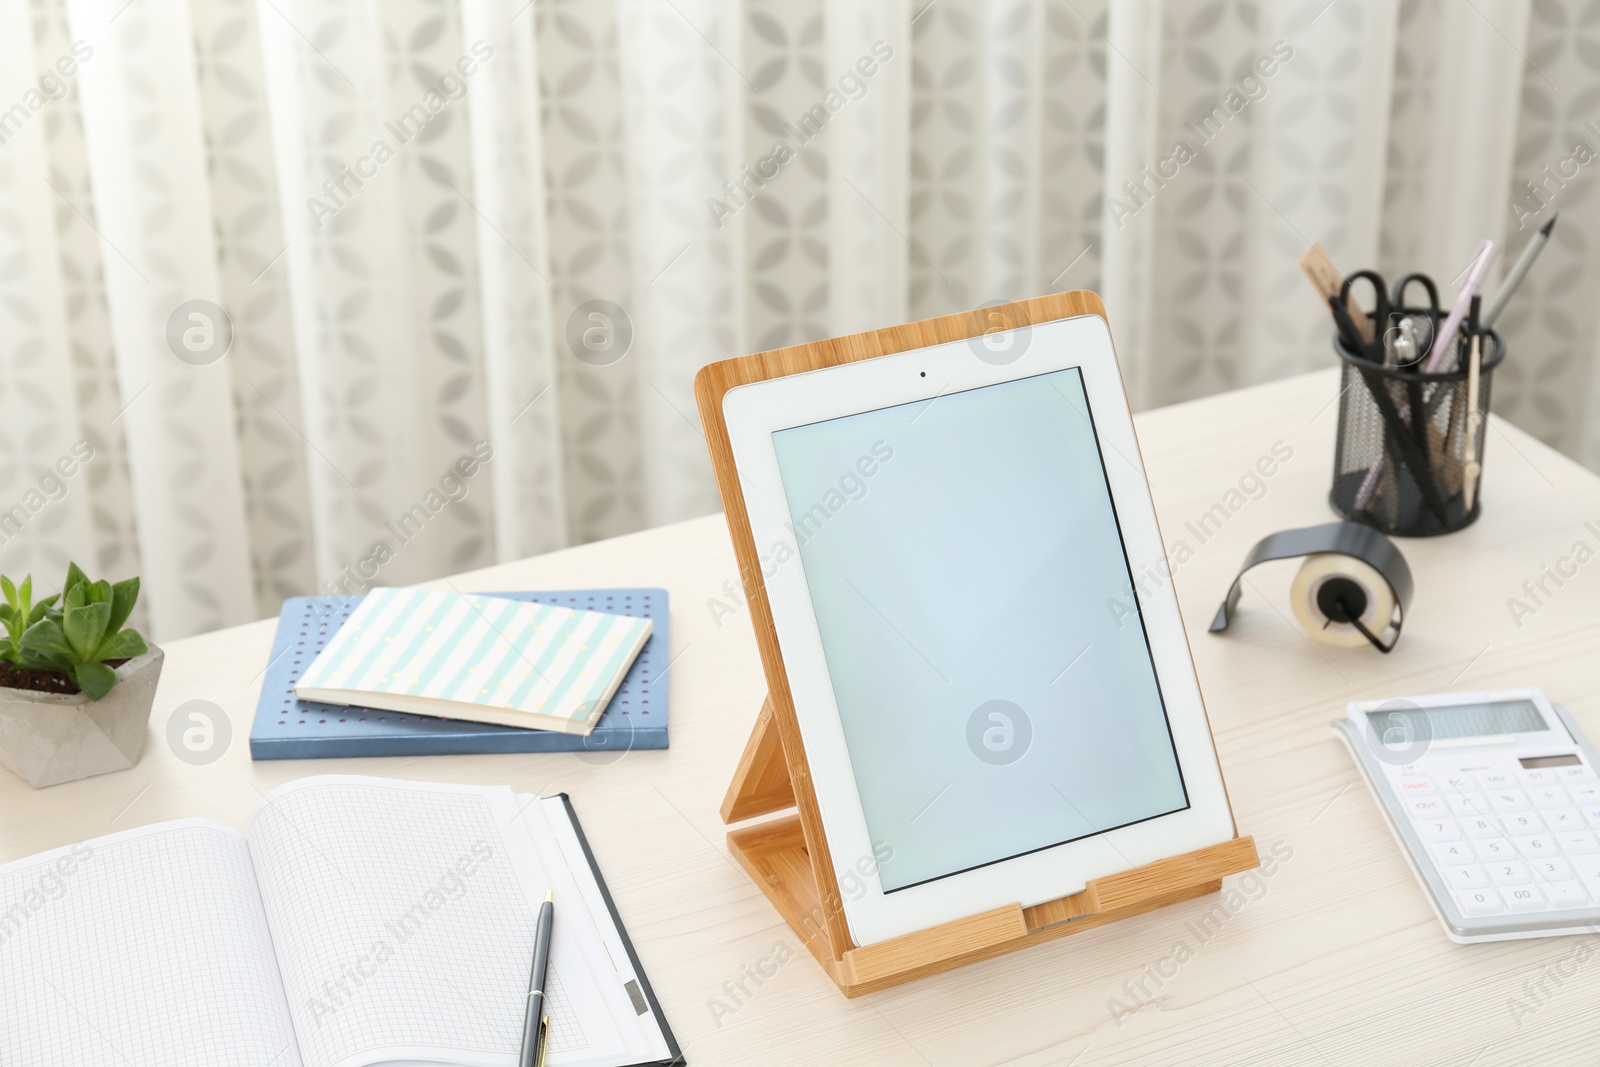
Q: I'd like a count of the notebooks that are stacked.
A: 2